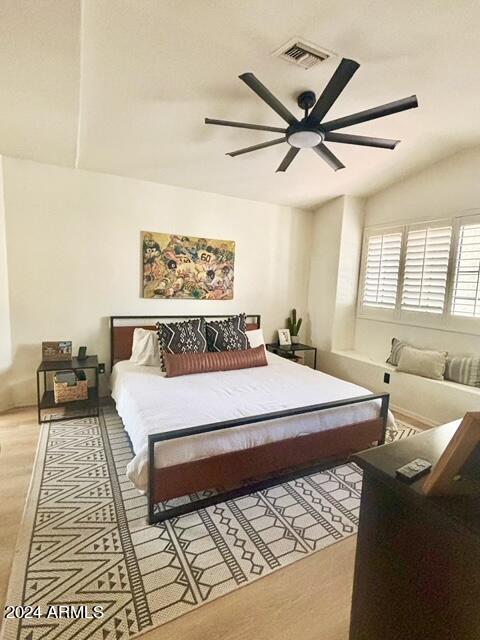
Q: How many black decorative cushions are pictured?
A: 2